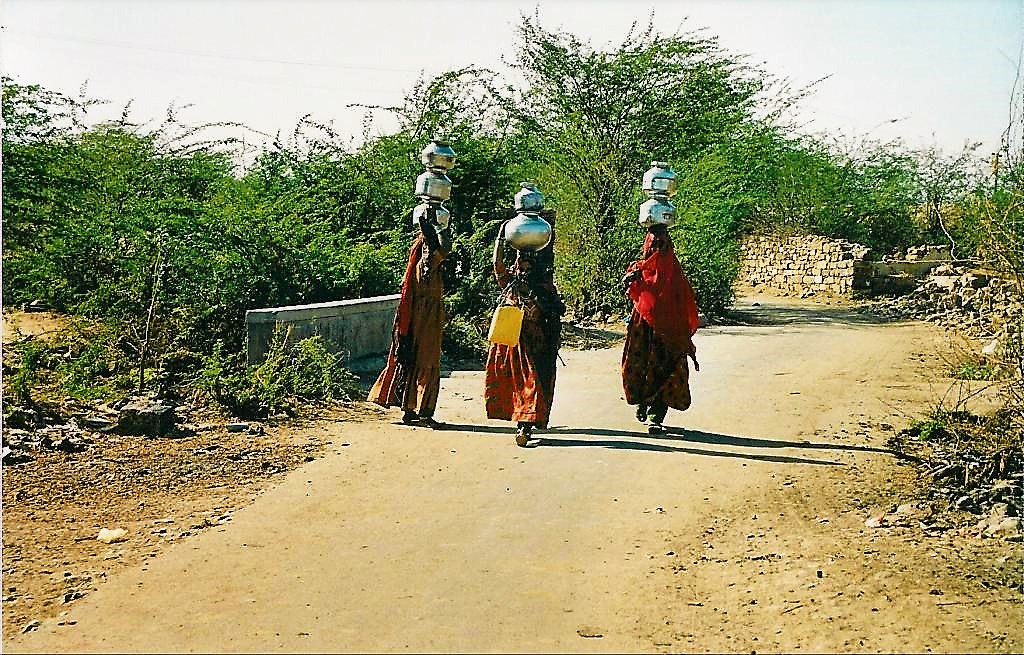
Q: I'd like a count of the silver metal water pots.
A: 7